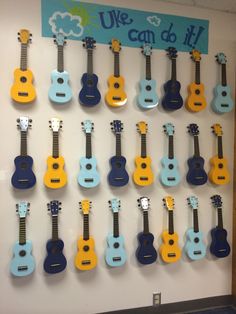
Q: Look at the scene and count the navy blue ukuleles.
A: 8